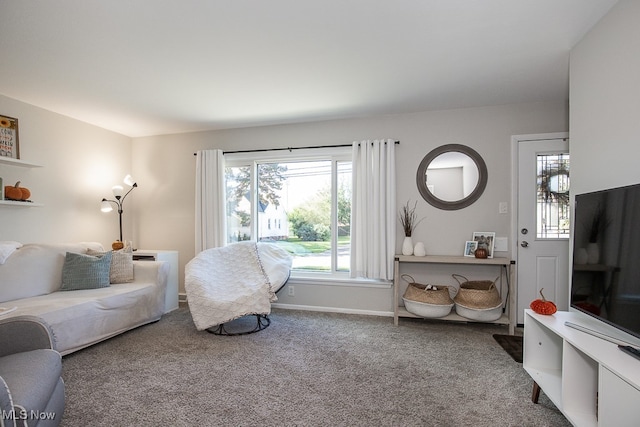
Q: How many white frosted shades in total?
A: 3